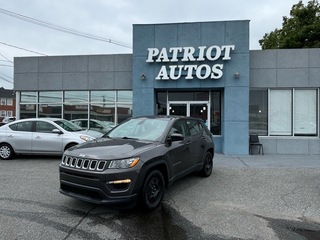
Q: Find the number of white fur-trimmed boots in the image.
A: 0